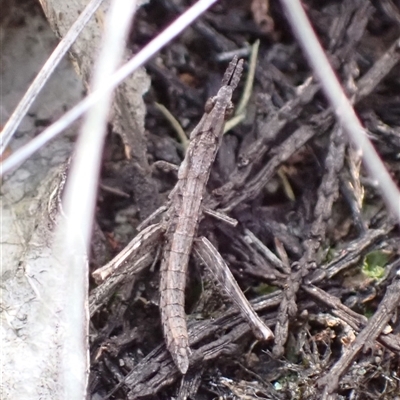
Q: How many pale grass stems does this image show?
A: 4